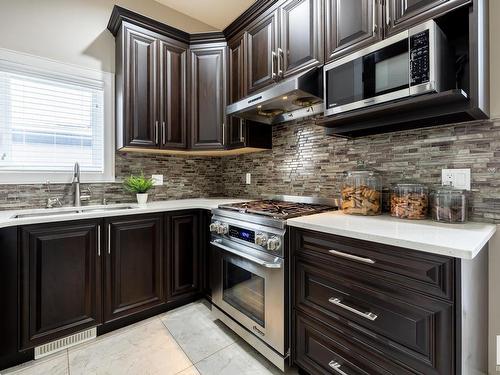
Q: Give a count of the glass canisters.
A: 3